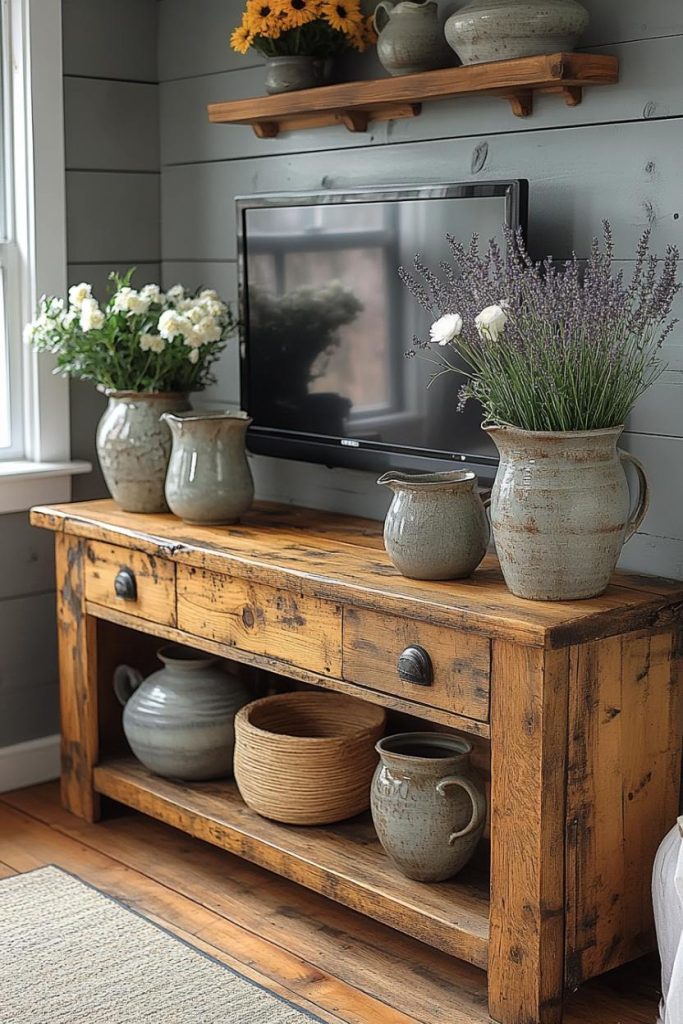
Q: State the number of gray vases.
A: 9